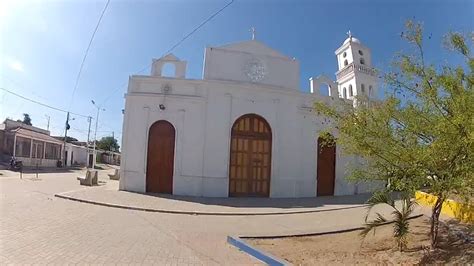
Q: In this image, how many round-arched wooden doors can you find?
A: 3